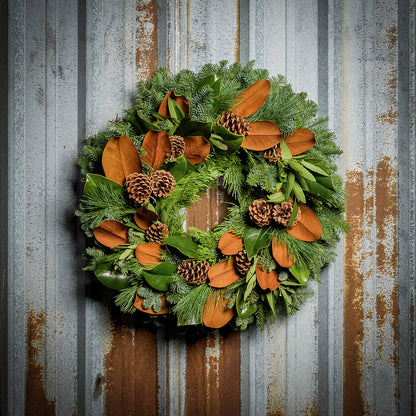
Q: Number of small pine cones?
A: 10